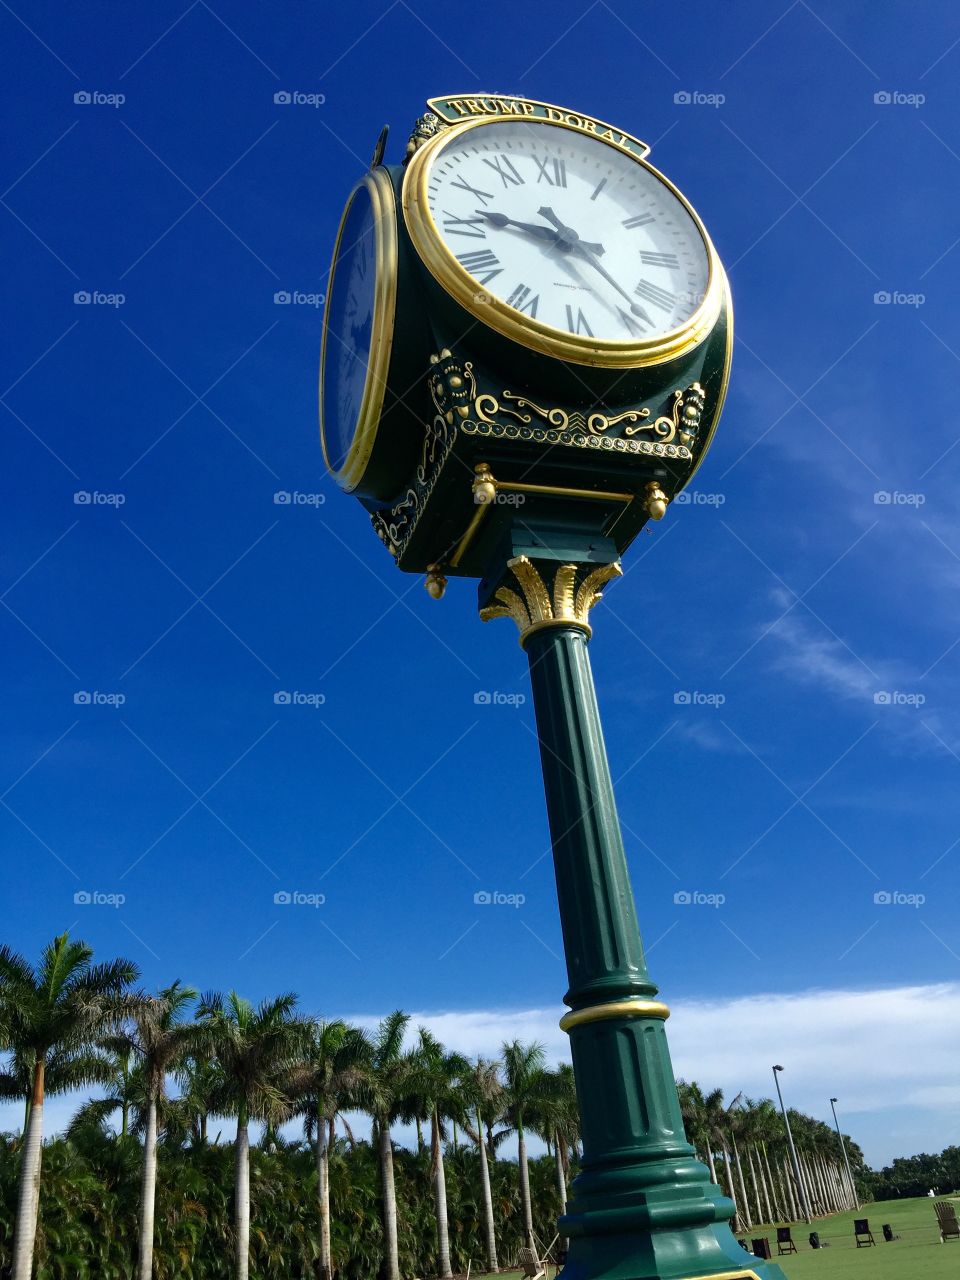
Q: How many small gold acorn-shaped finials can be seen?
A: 3